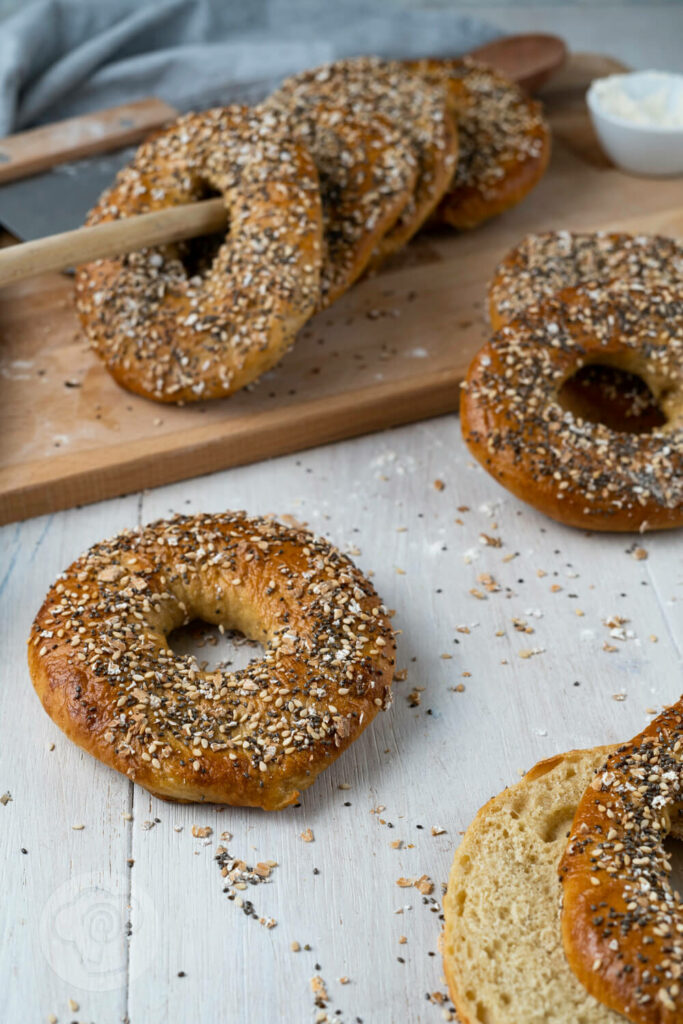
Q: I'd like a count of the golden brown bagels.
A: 8